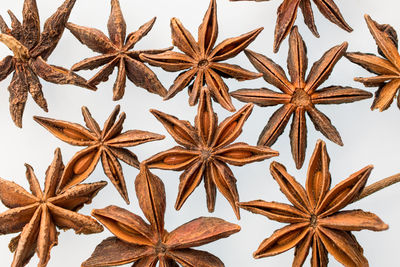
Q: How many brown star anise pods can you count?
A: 11